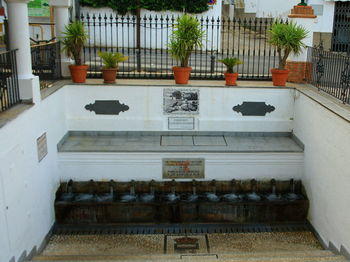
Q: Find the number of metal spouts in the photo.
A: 12